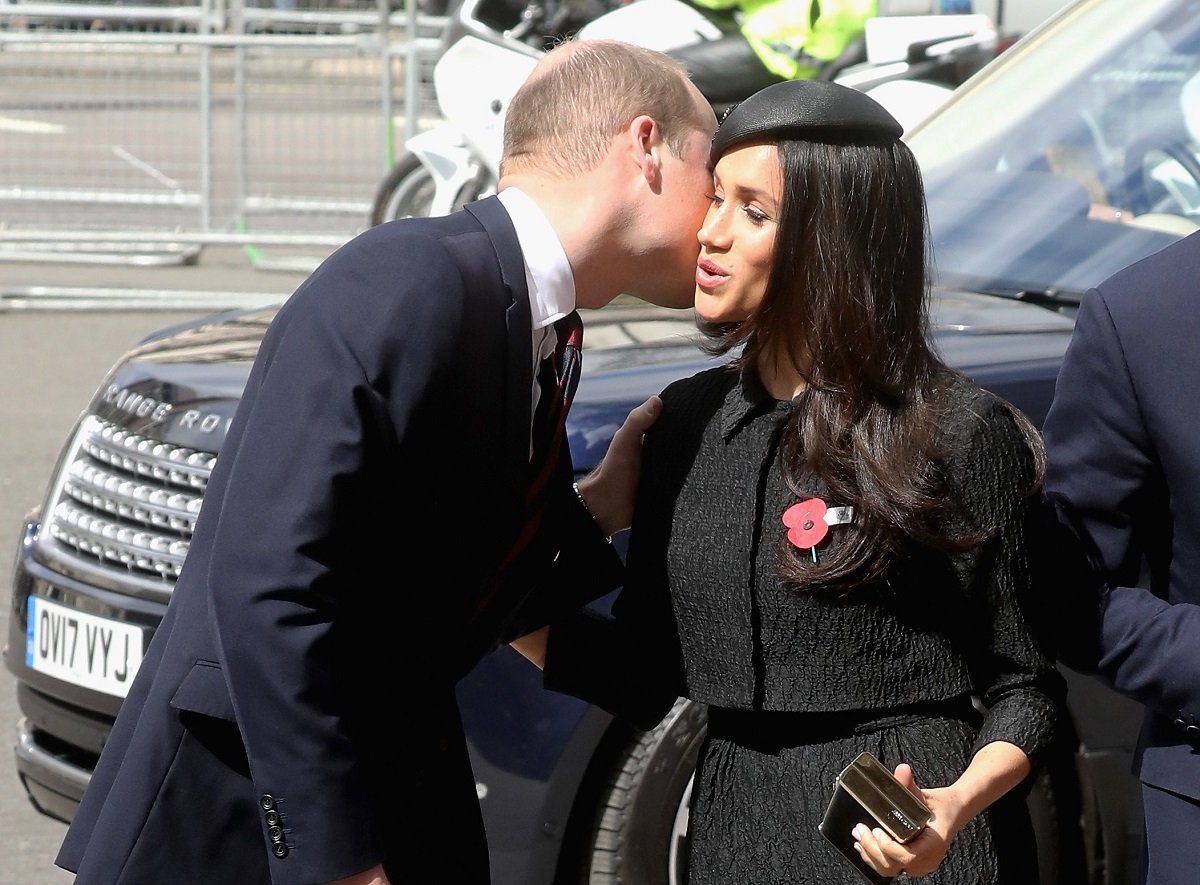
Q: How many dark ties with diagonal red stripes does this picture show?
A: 1